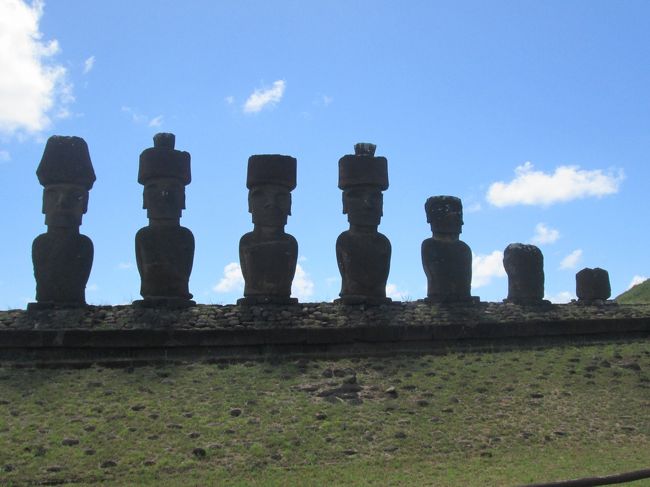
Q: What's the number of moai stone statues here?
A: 7